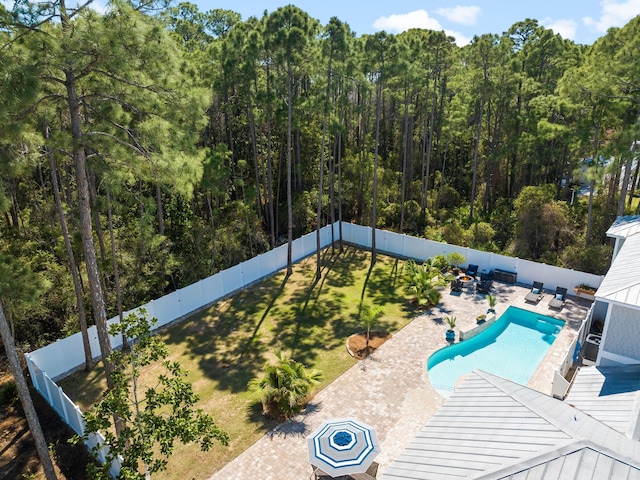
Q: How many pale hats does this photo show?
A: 0